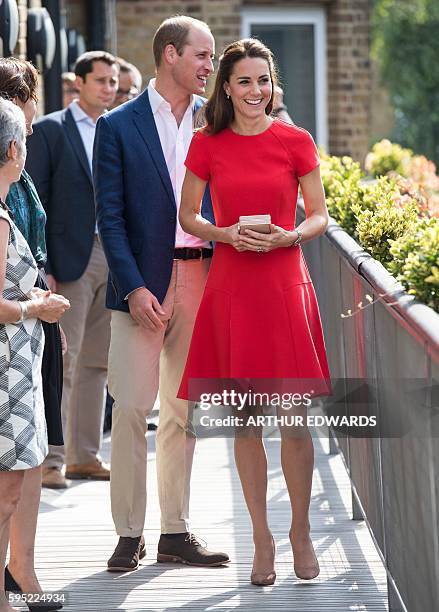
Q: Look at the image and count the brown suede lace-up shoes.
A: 2